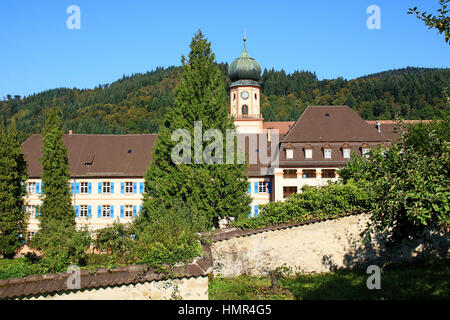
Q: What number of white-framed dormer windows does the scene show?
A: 5